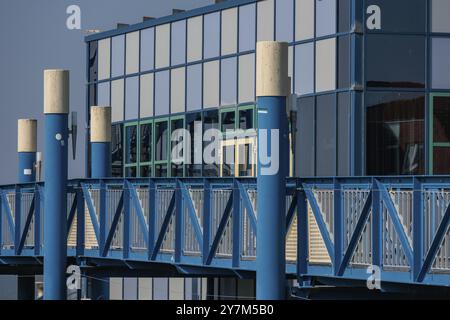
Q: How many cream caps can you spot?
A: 4